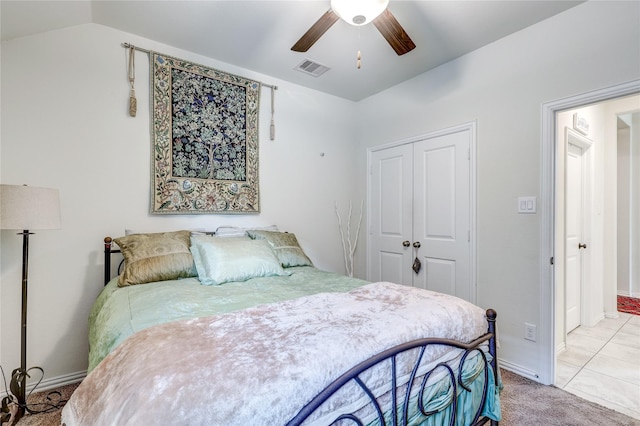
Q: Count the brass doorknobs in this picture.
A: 3